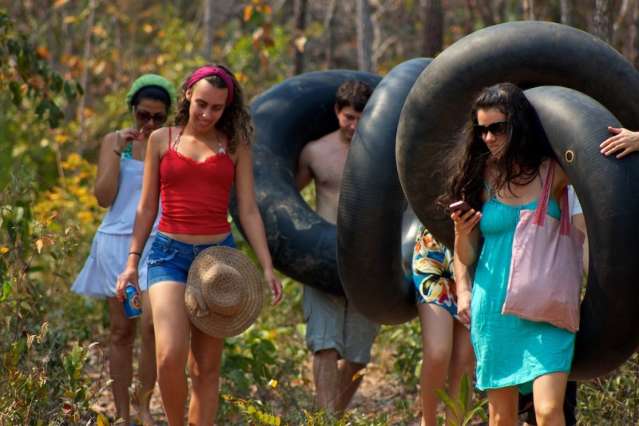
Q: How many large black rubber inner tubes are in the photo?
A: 4